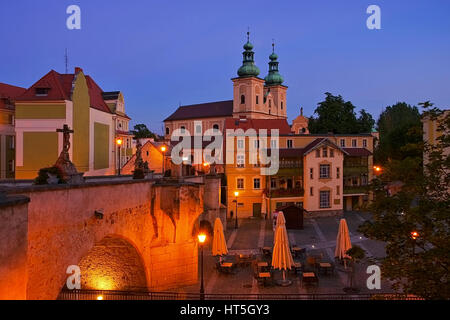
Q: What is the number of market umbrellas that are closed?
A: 3